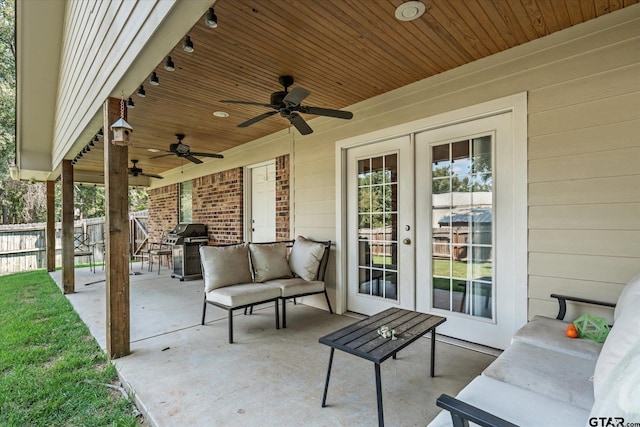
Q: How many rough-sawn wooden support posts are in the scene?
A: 3